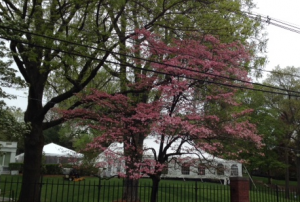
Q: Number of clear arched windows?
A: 4